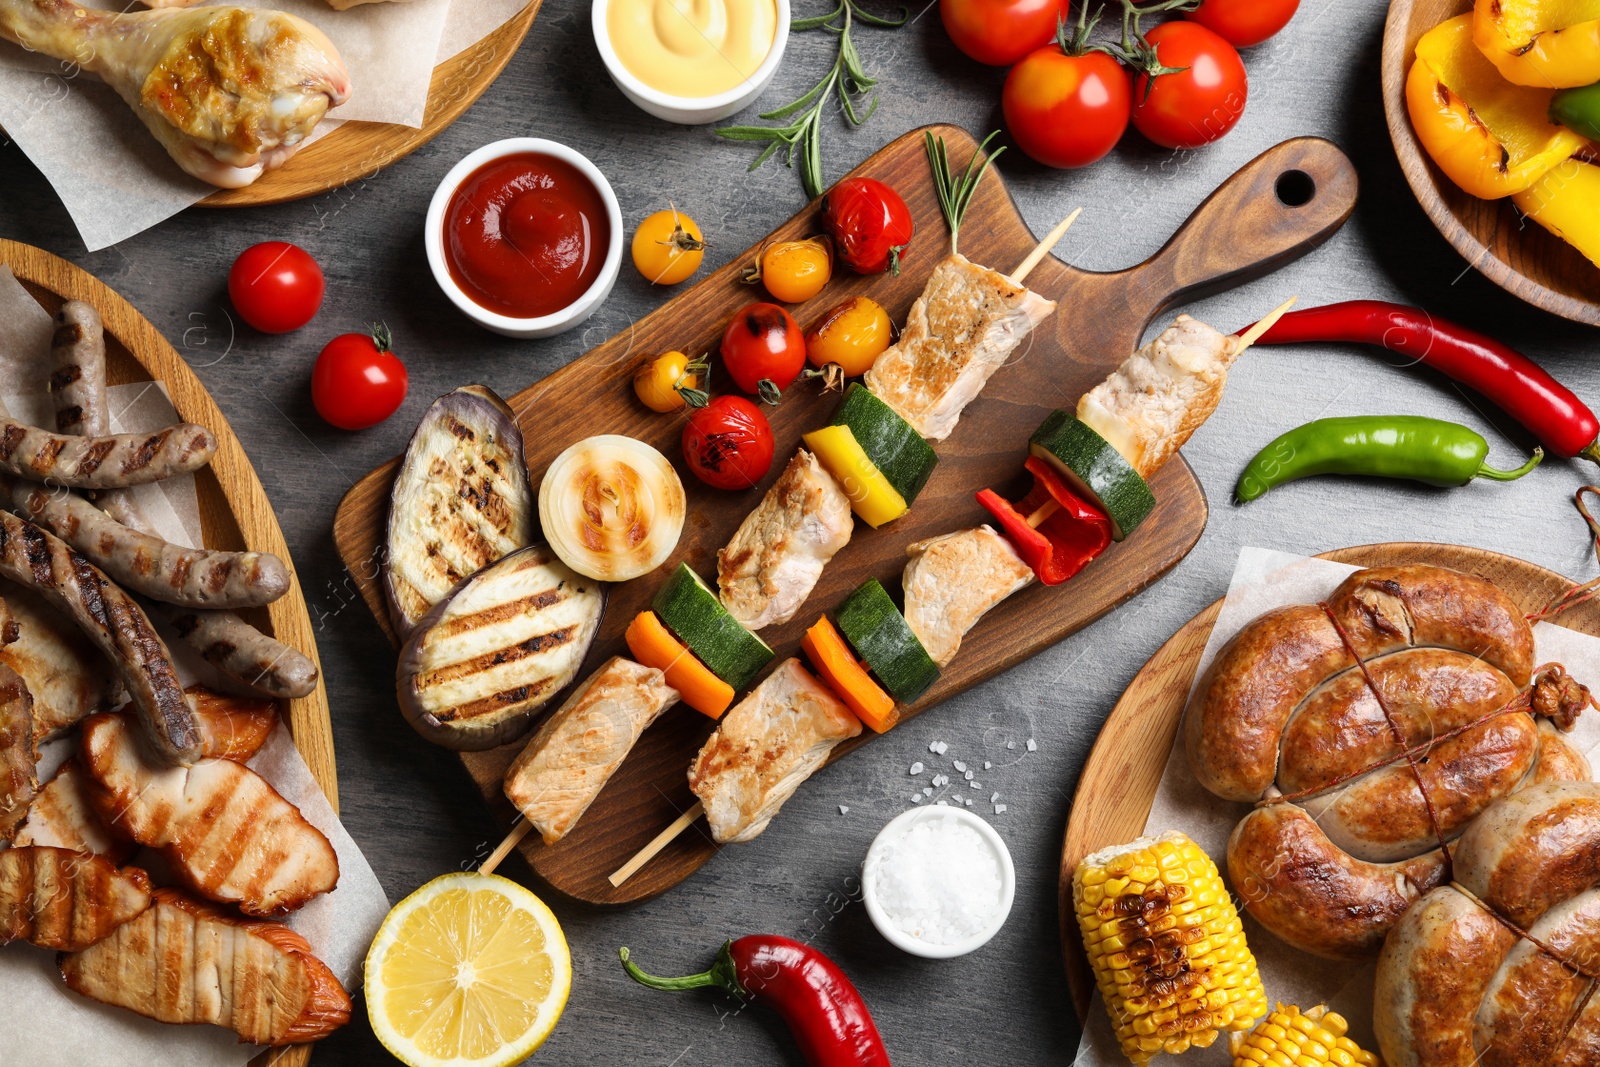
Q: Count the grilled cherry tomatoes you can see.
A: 6